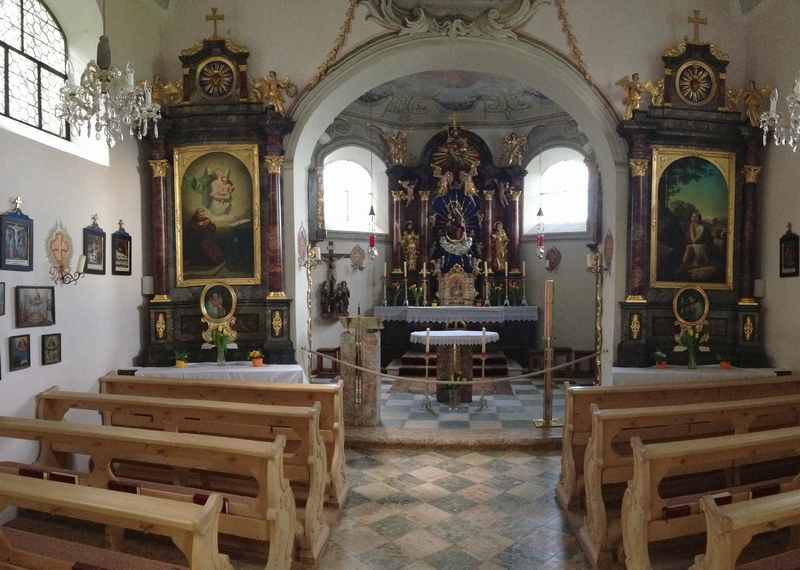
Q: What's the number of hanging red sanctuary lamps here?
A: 2